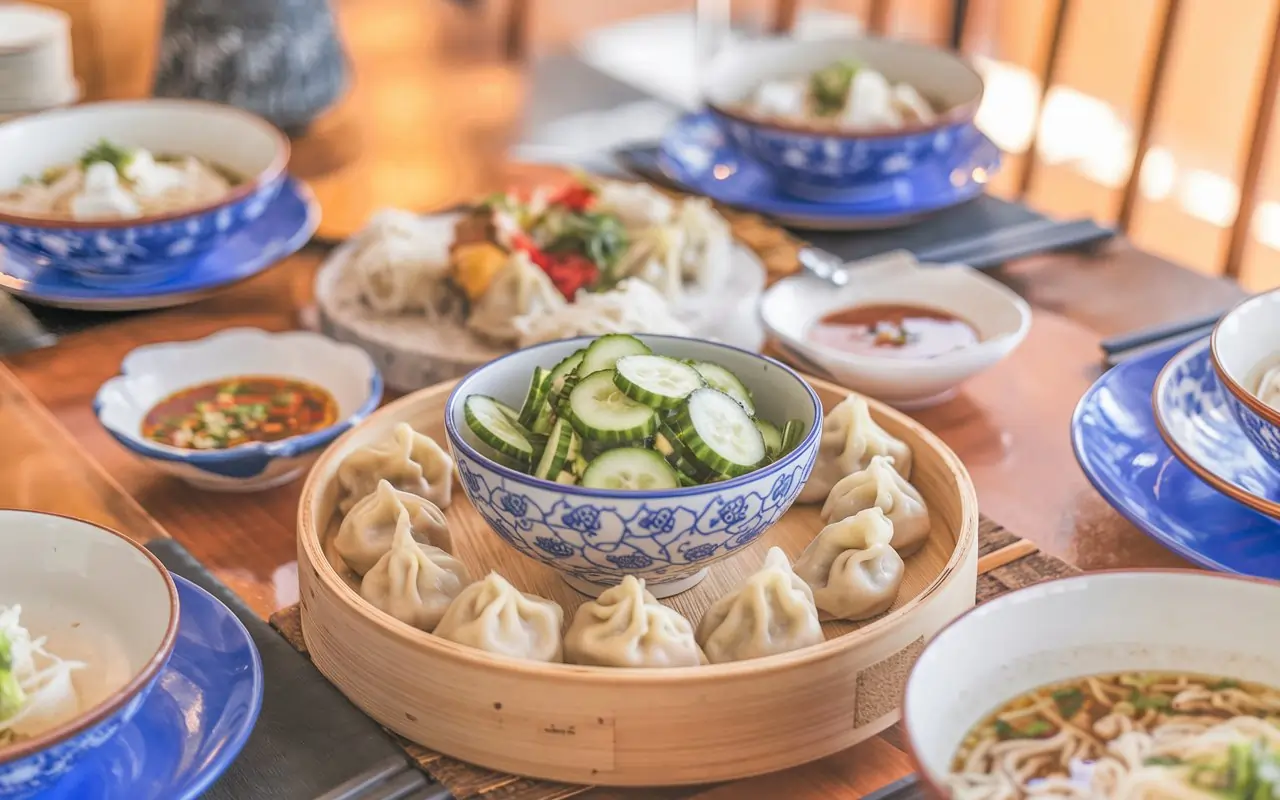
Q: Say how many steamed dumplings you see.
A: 9